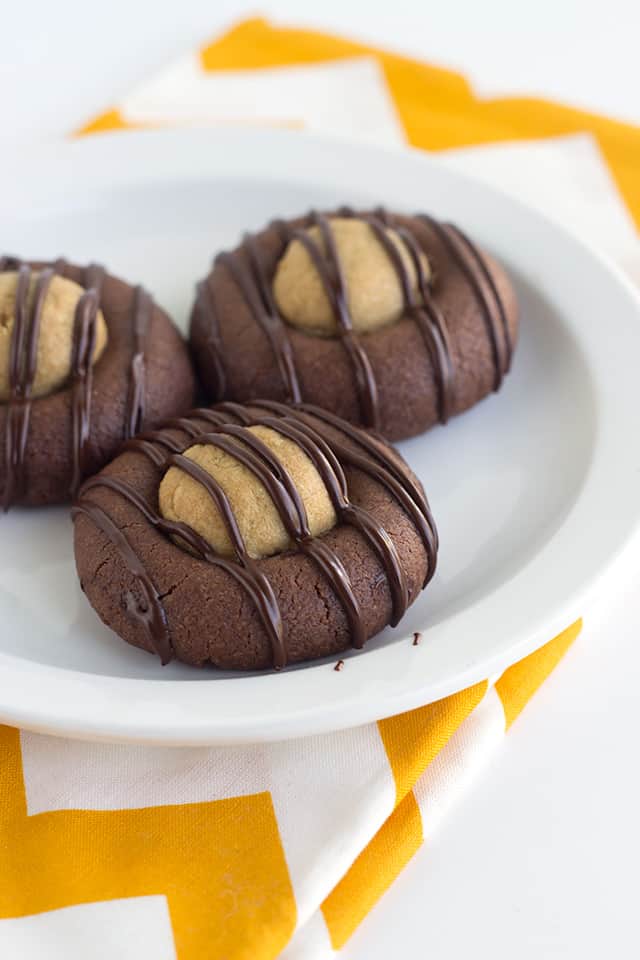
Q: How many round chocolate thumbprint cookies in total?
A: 3